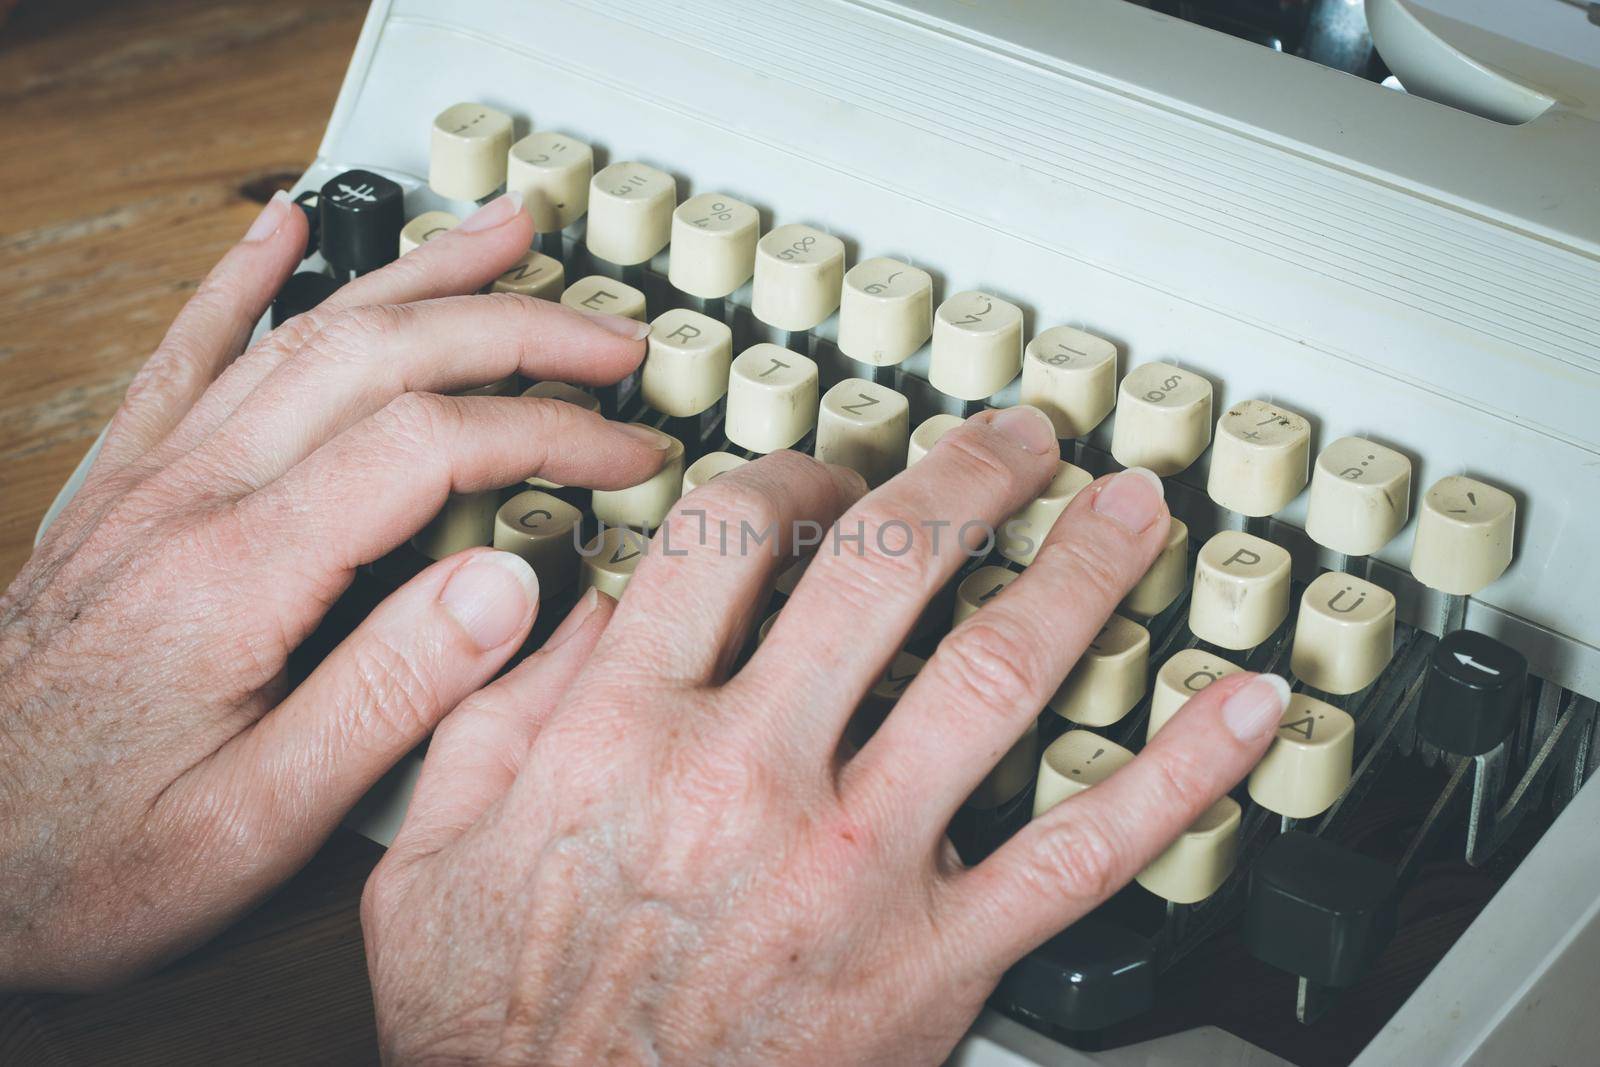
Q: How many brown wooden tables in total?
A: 1